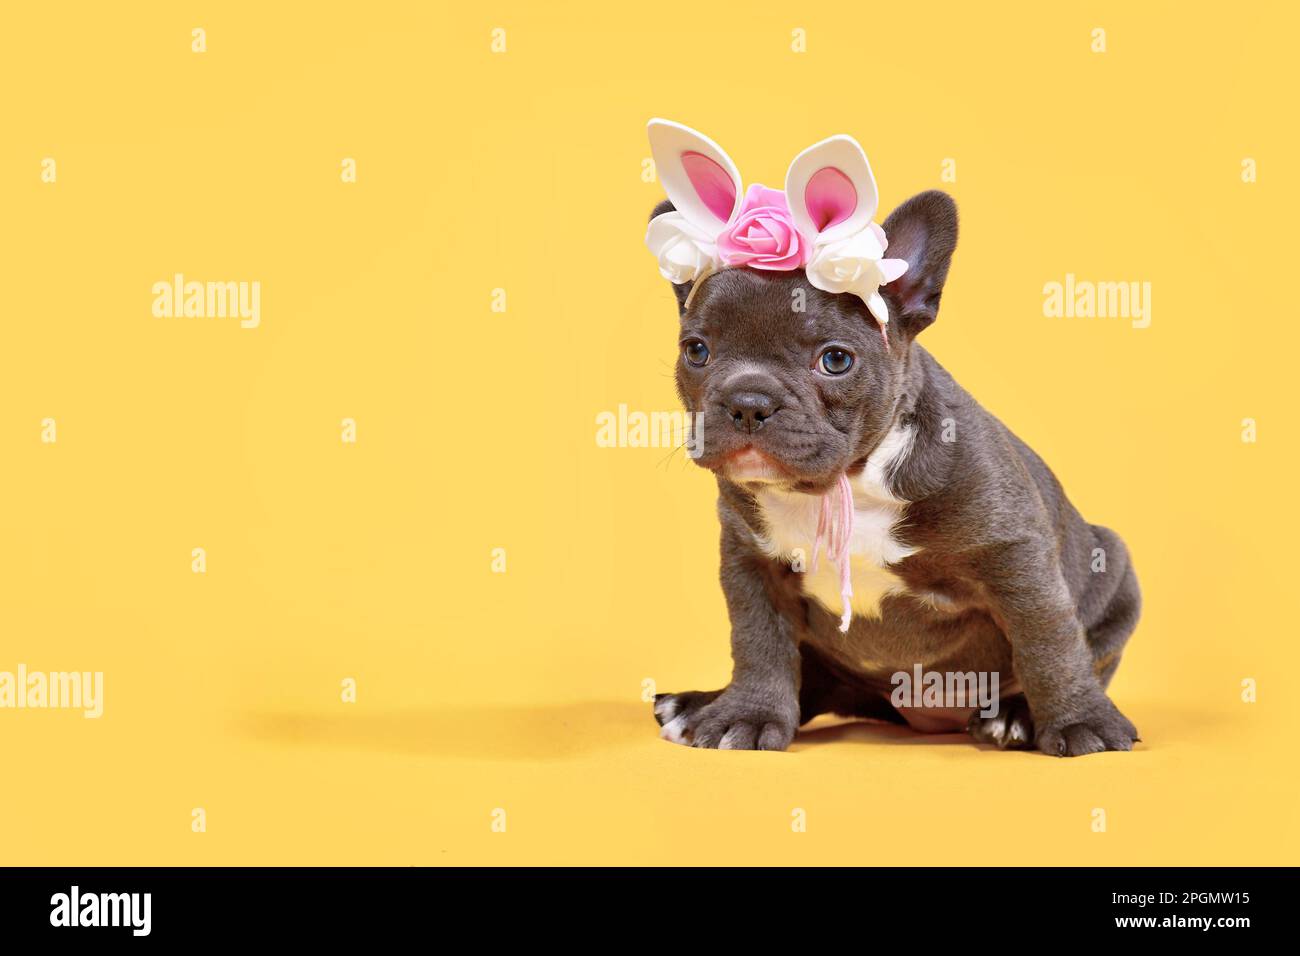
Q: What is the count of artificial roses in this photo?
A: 3